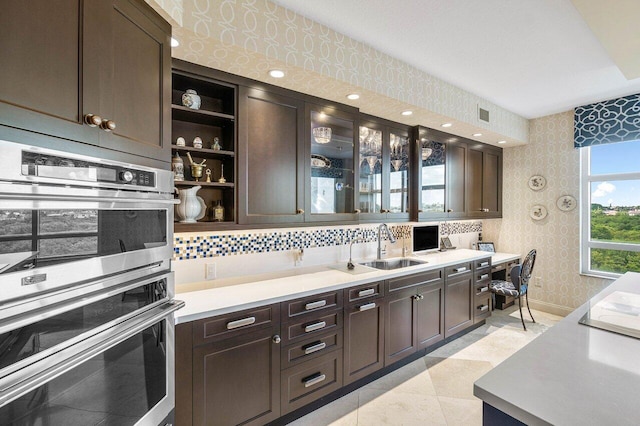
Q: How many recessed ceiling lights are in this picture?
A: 7